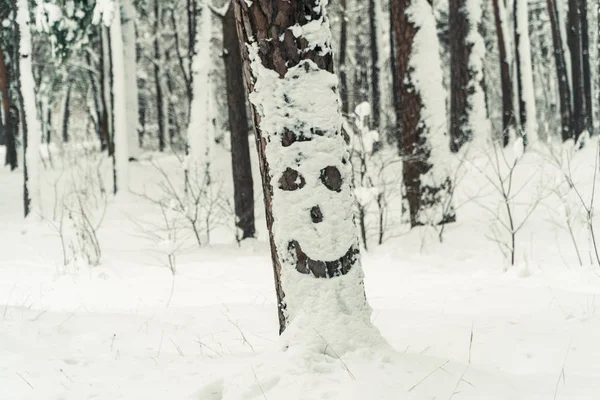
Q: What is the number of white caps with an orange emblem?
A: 0